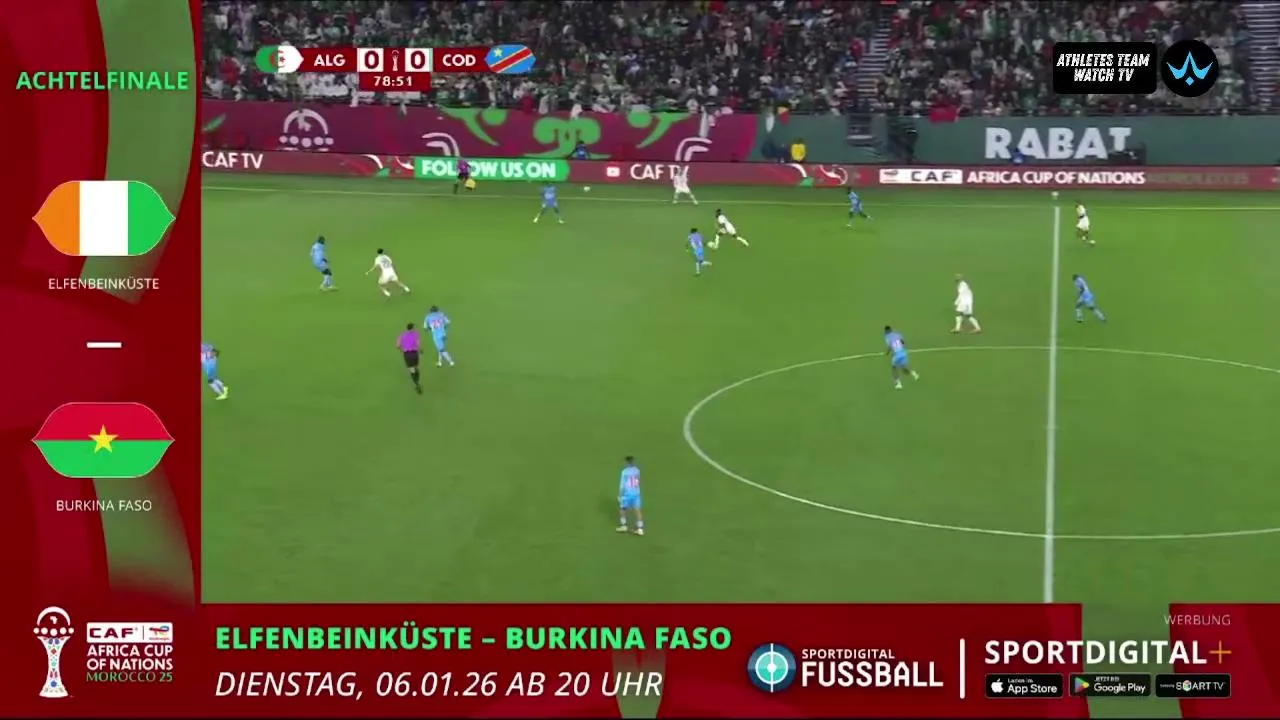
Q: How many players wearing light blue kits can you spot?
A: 9